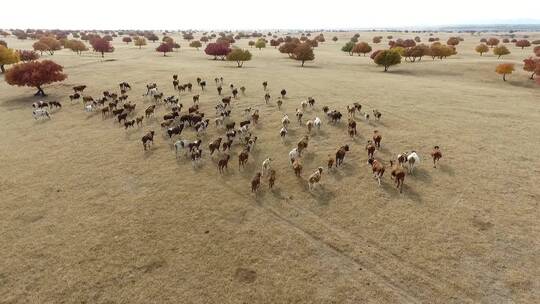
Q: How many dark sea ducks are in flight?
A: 0